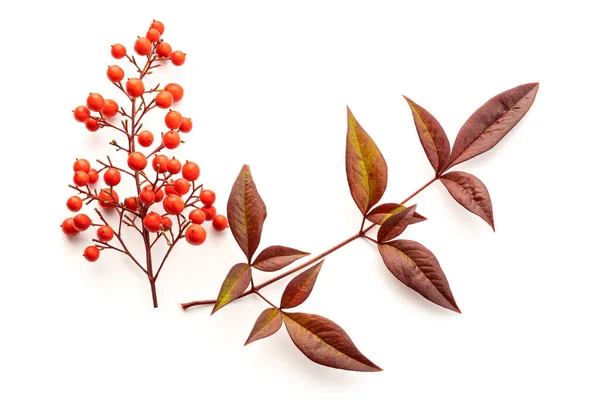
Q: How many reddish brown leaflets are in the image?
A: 13